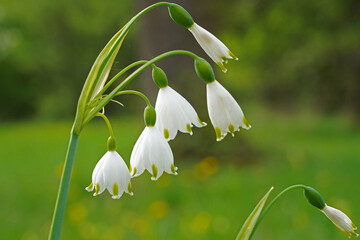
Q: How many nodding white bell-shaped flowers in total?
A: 6